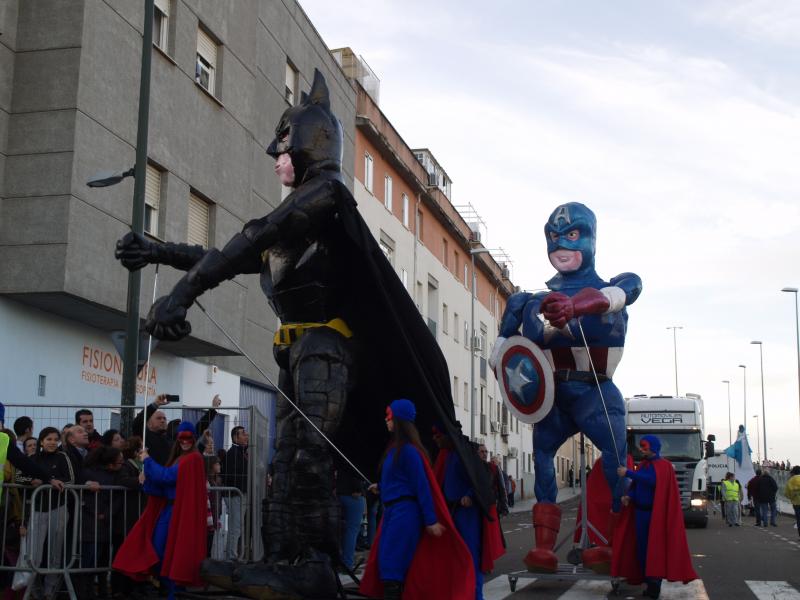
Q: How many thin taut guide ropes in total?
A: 3